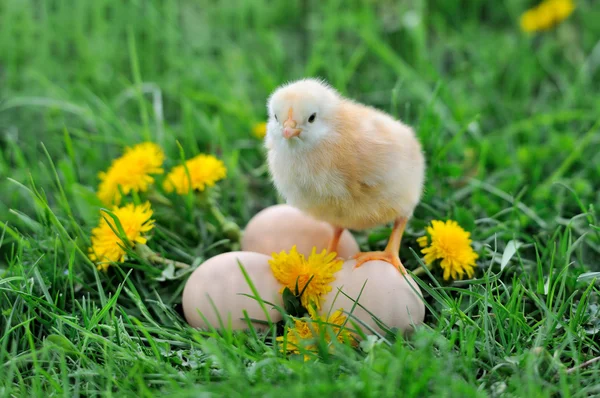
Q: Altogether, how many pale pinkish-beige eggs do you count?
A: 3